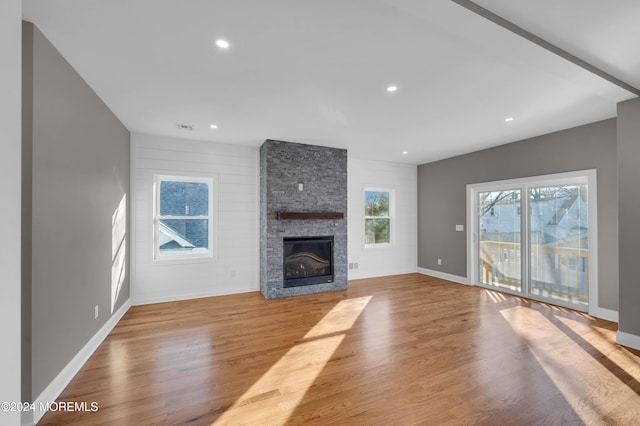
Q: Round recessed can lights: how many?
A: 5